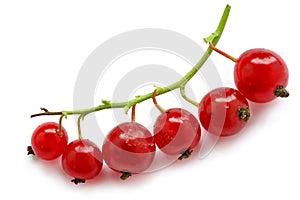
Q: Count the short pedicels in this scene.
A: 6